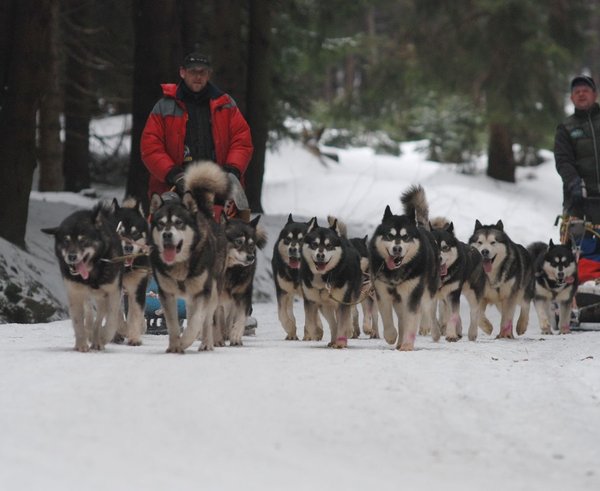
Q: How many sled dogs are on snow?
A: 11